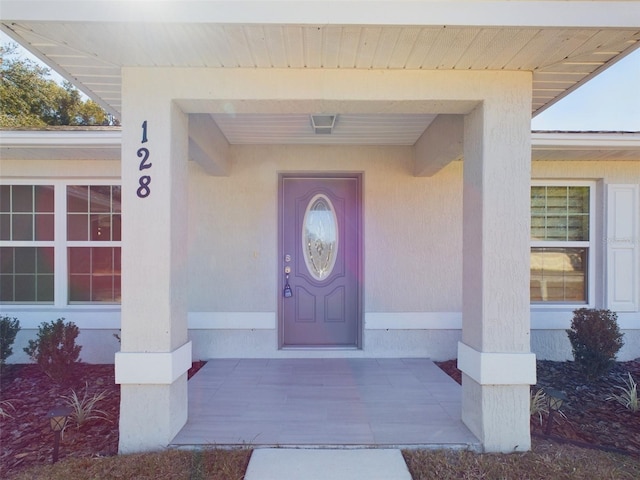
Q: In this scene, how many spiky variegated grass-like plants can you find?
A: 4